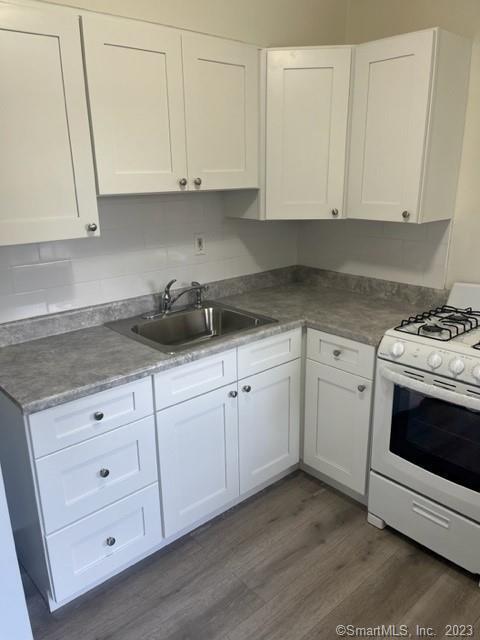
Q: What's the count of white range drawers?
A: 1